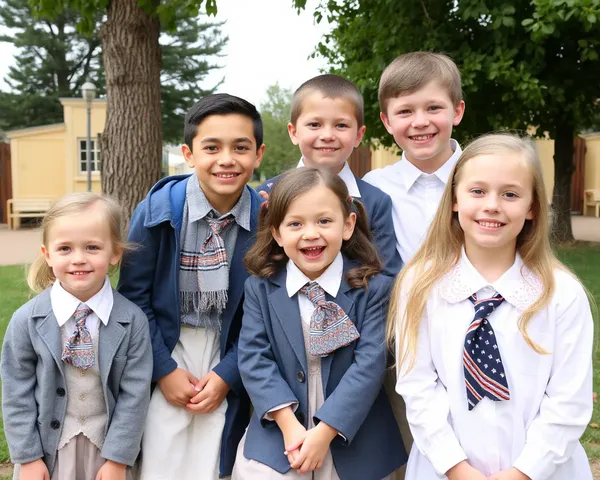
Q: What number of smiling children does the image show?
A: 6